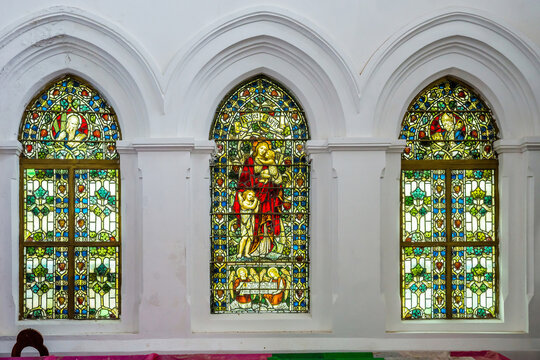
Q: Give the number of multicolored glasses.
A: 3